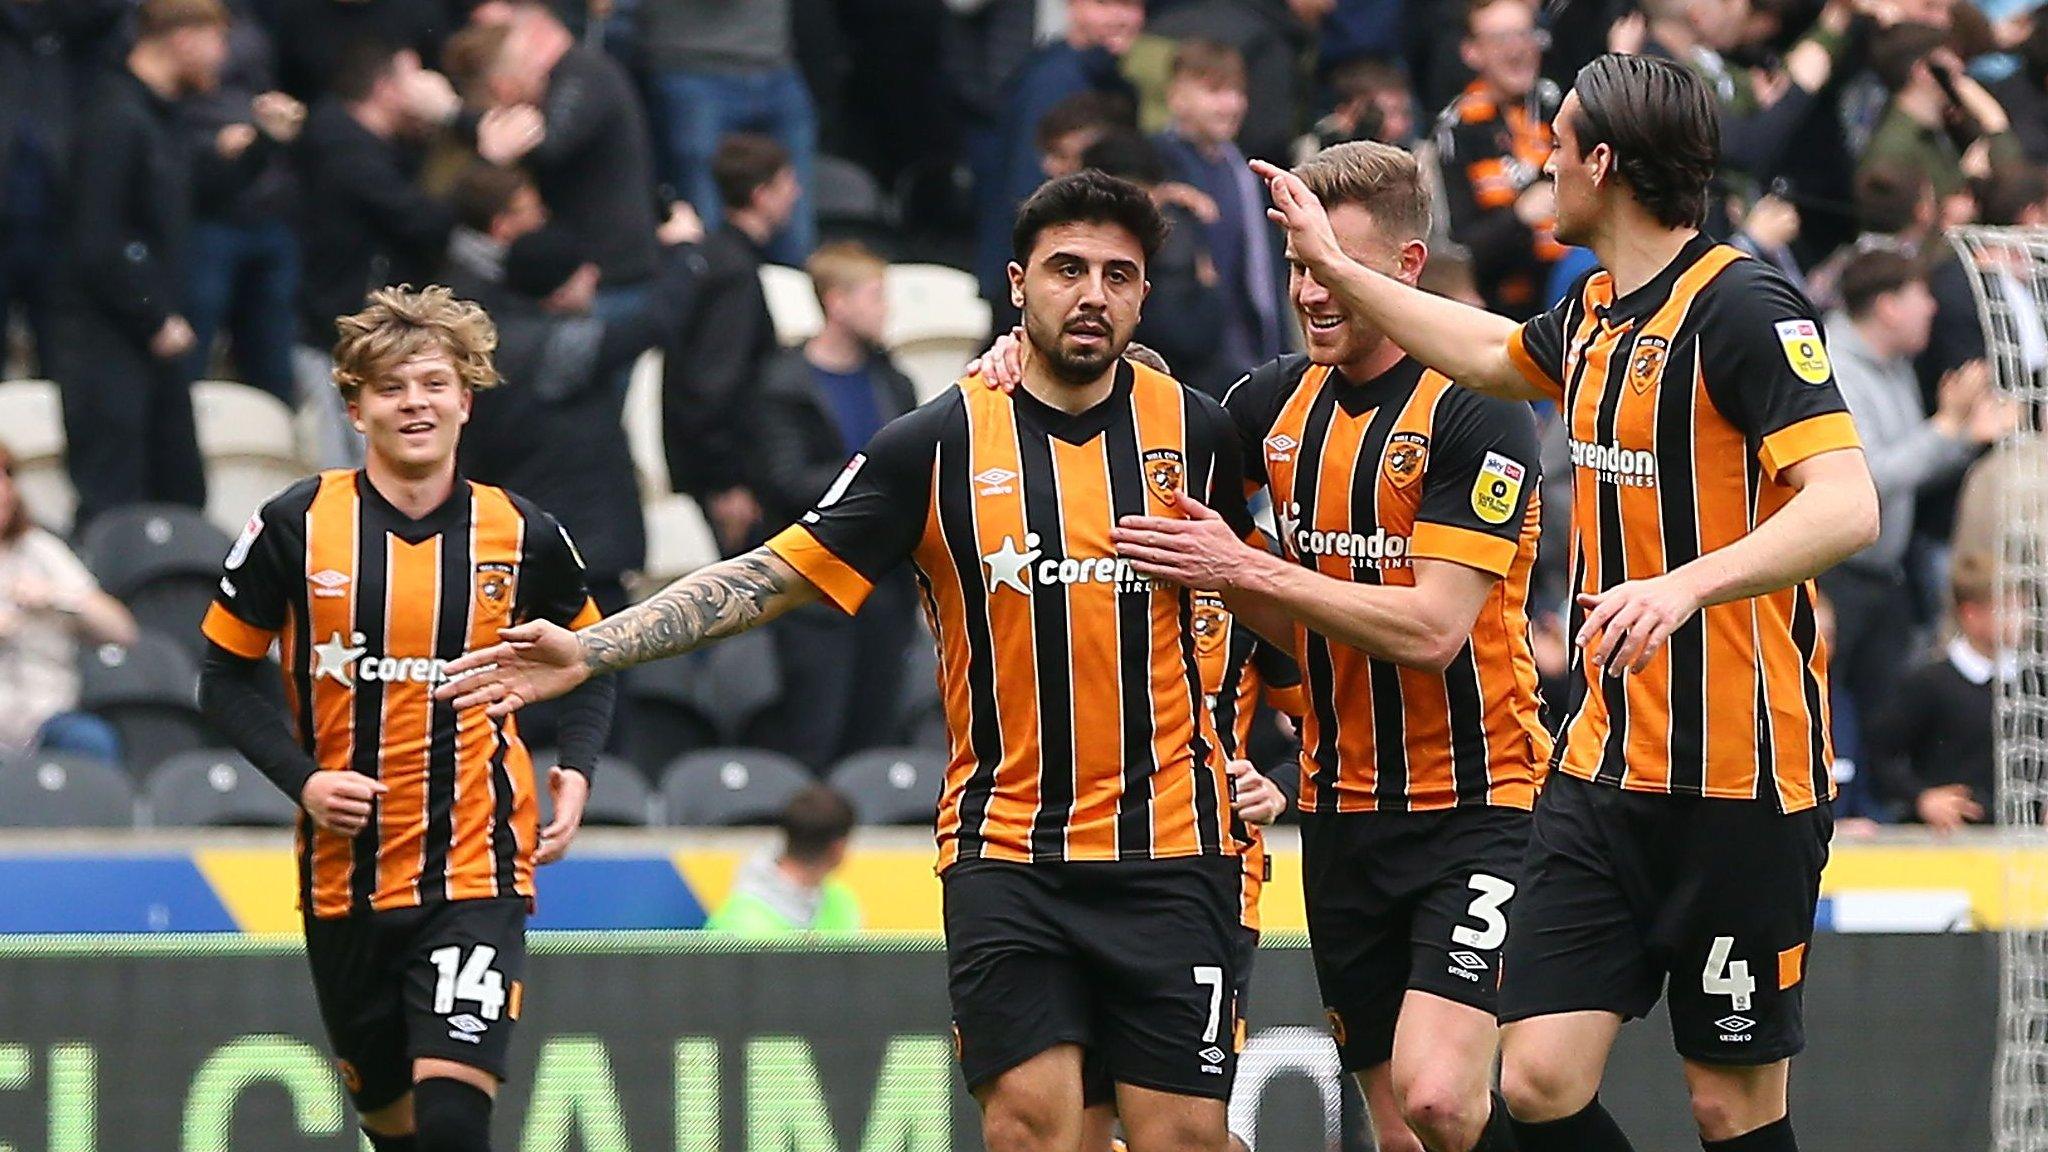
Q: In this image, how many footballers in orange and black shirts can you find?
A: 5